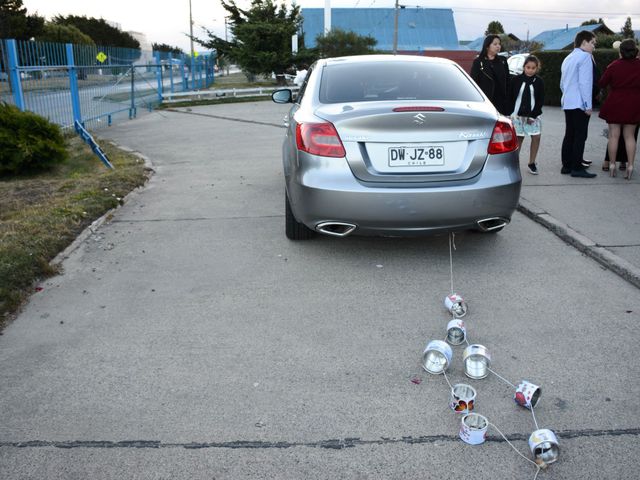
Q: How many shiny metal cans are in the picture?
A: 8